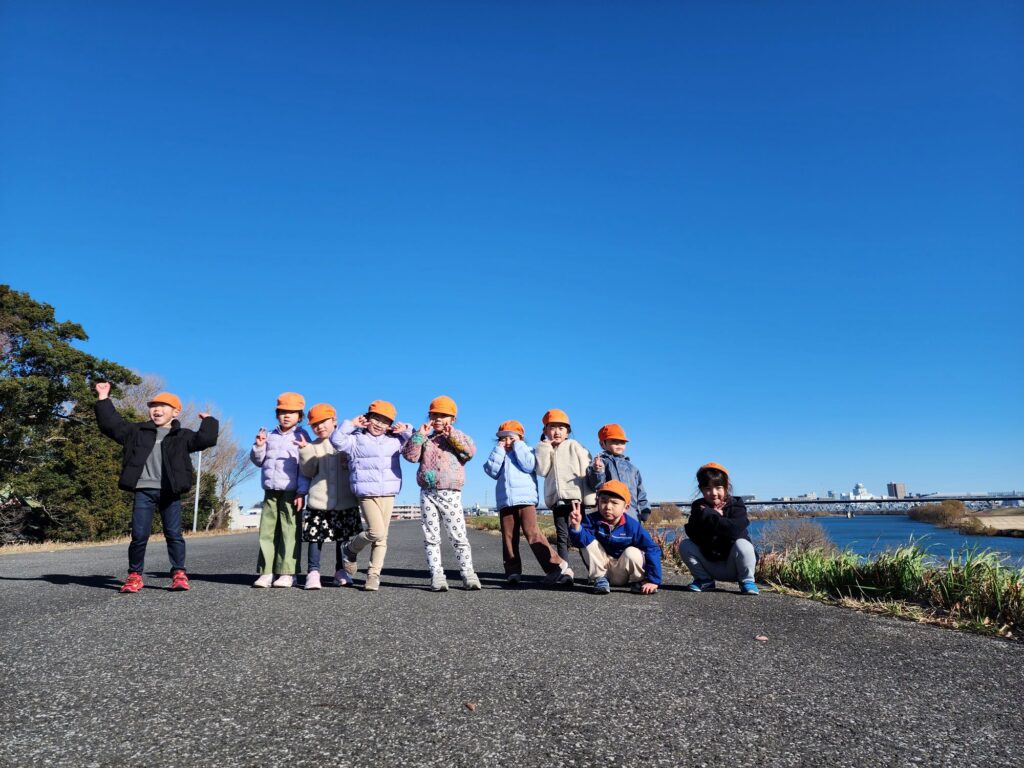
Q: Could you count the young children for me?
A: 10